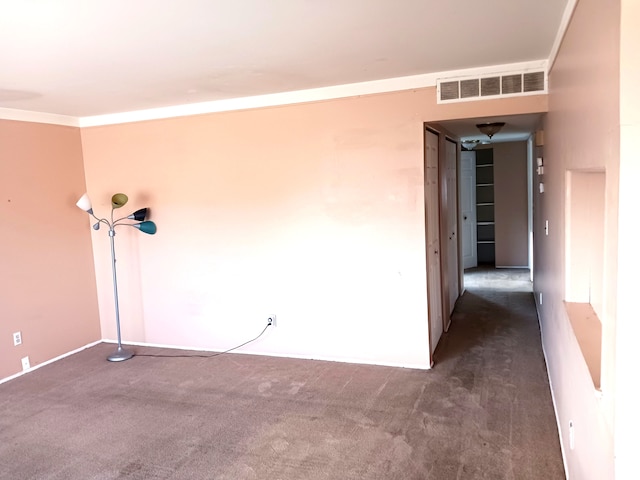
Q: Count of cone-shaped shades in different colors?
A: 4